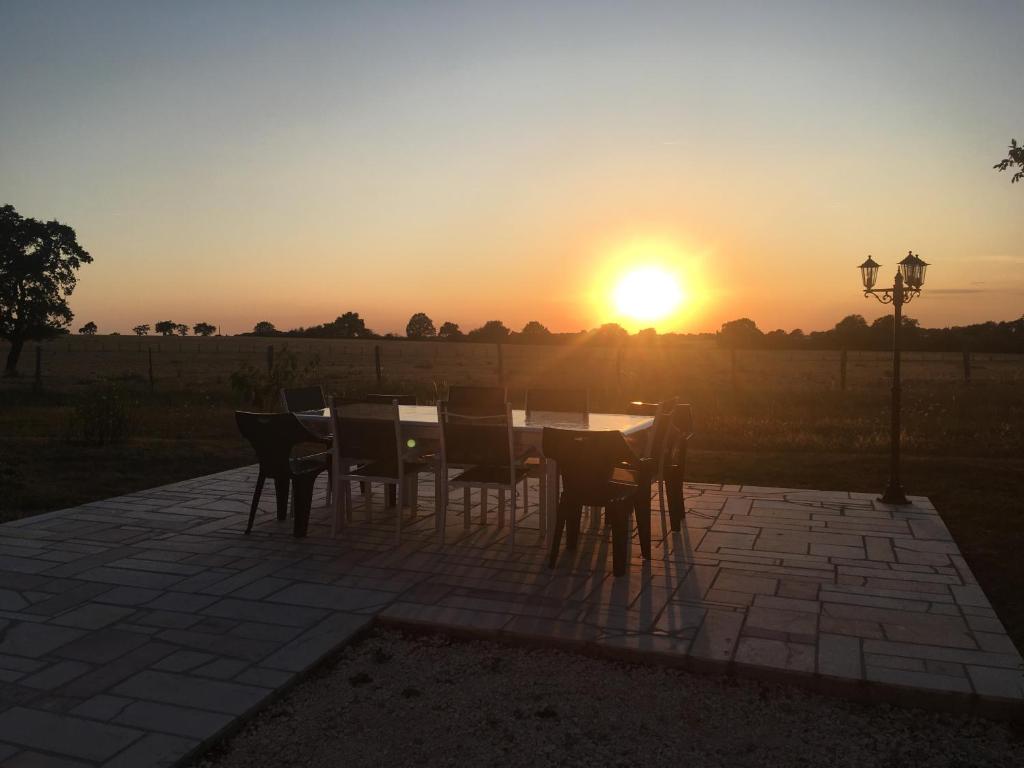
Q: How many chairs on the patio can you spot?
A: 10